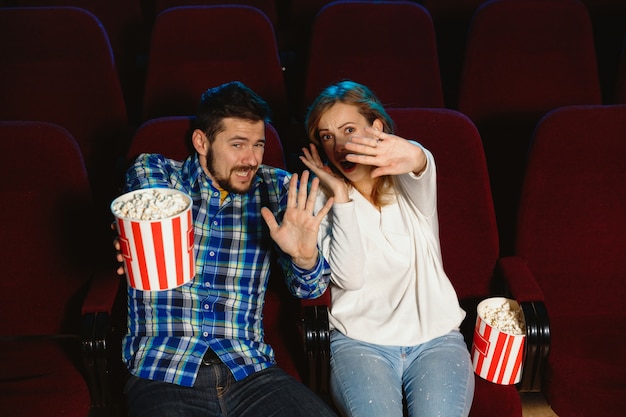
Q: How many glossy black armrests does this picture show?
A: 3